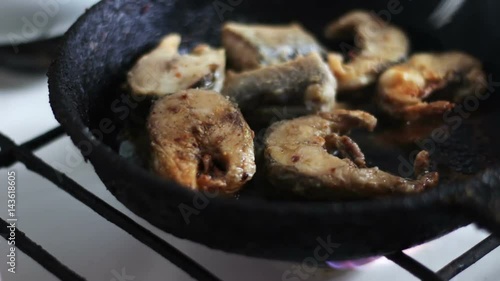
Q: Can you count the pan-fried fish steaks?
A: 7